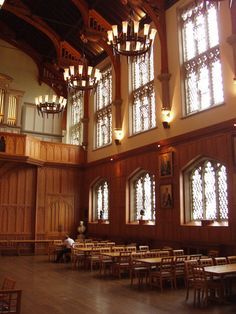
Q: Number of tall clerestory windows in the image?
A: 4